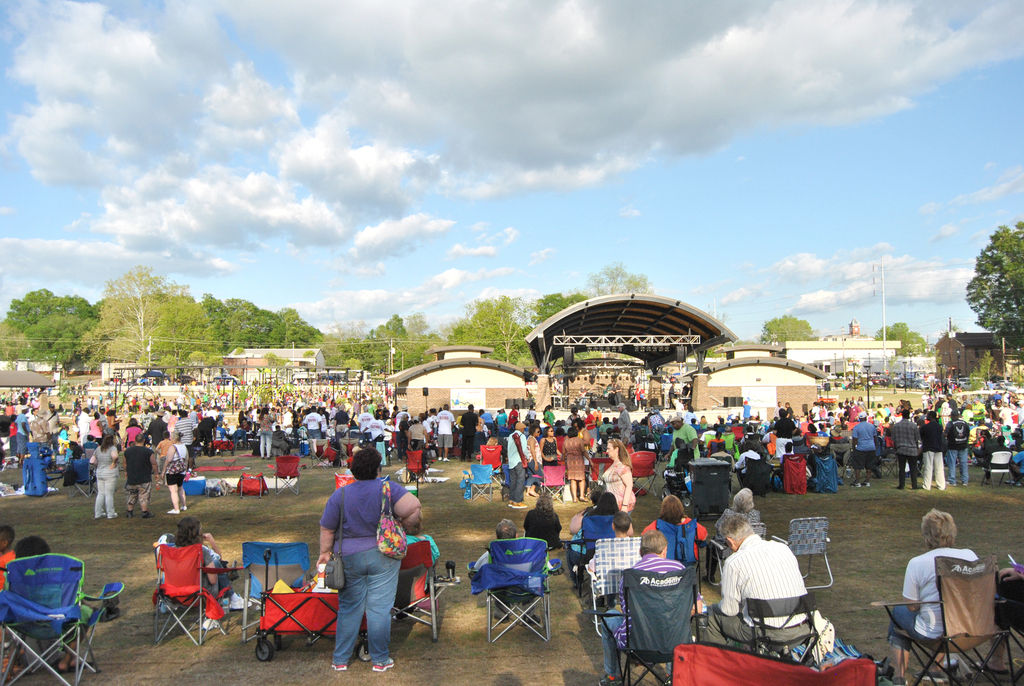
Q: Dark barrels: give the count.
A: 1